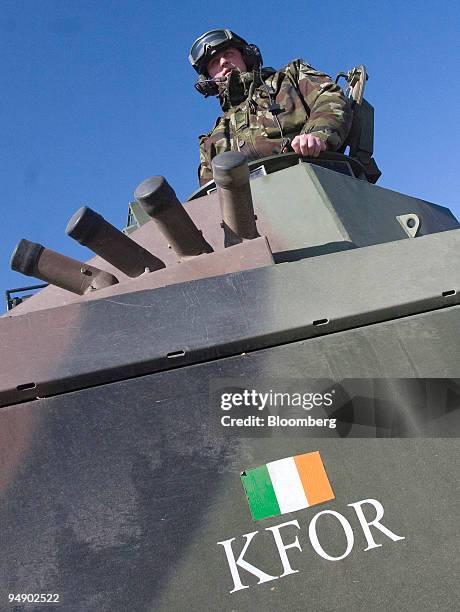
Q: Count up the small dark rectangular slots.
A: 4